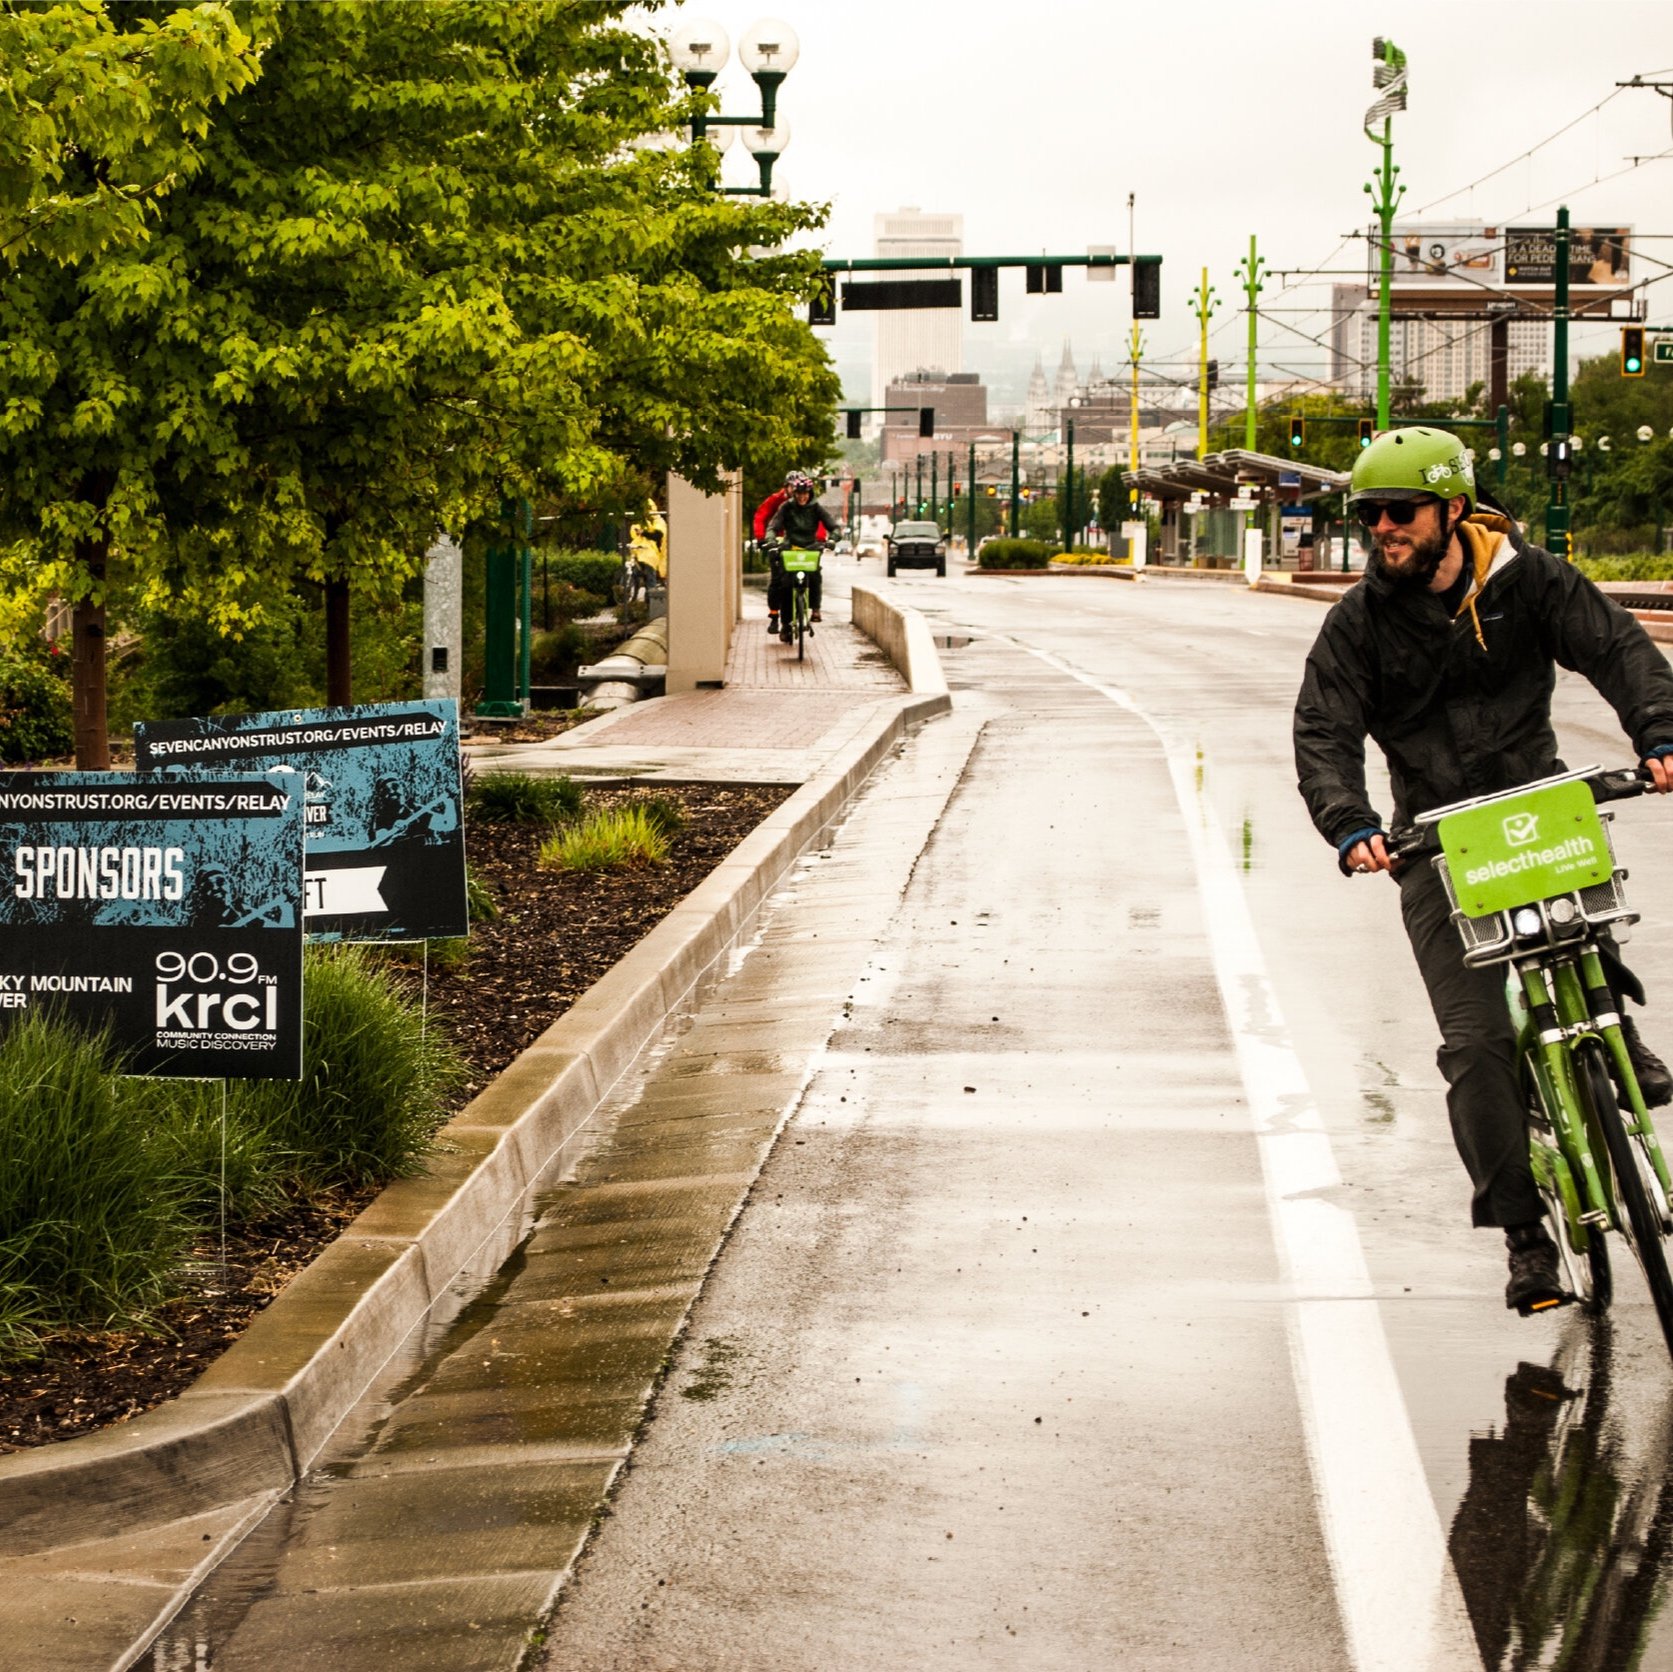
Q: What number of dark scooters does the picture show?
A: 0